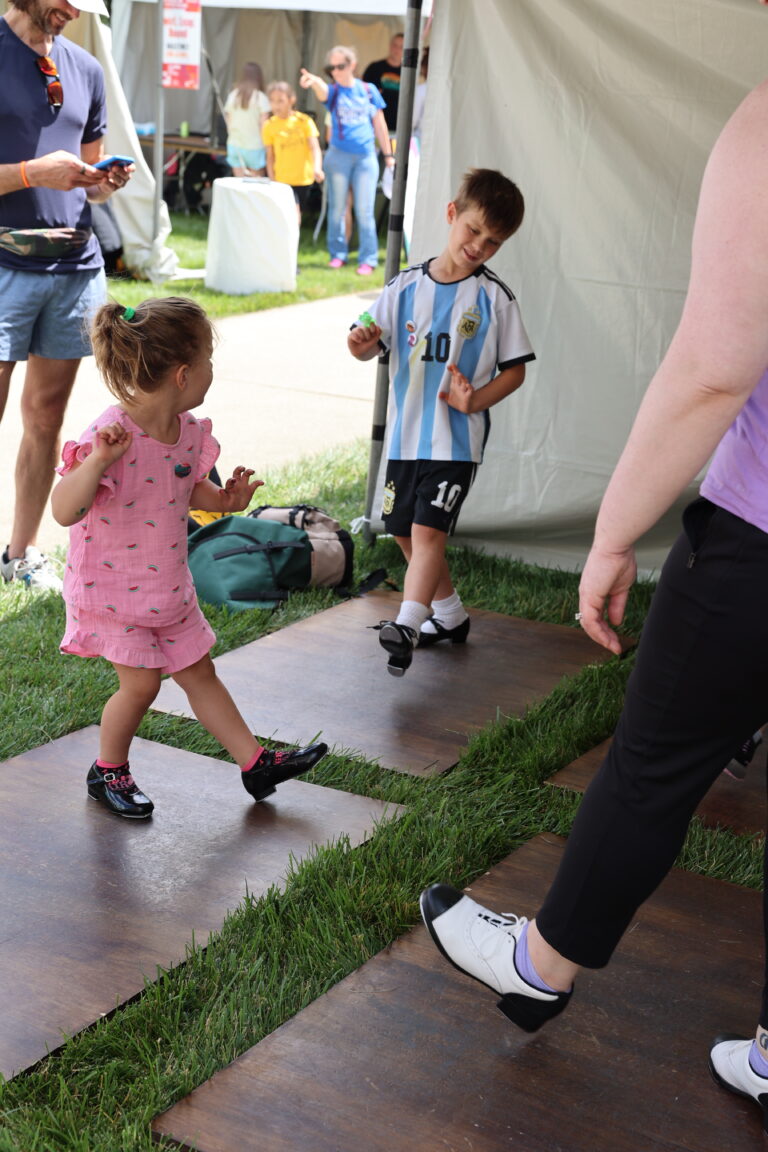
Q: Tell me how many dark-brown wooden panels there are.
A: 4